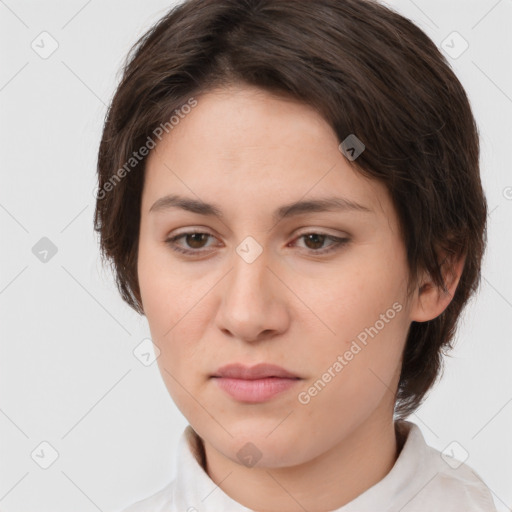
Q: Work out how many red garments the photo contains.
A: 0